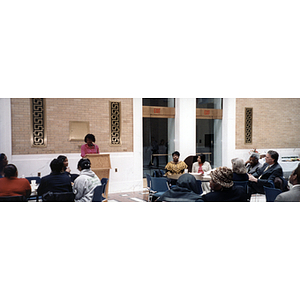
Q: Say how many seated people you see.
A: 13